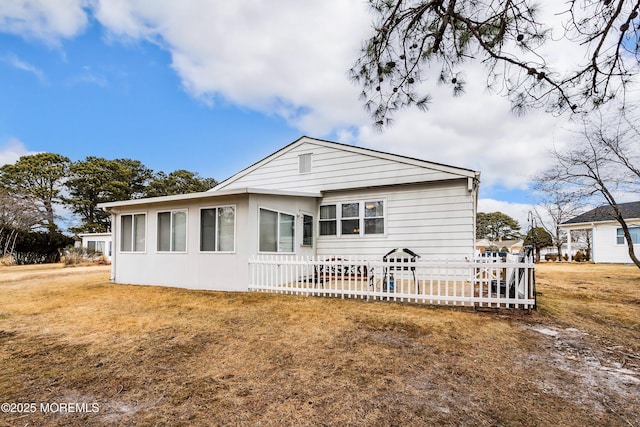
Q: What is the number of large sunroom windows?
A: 4